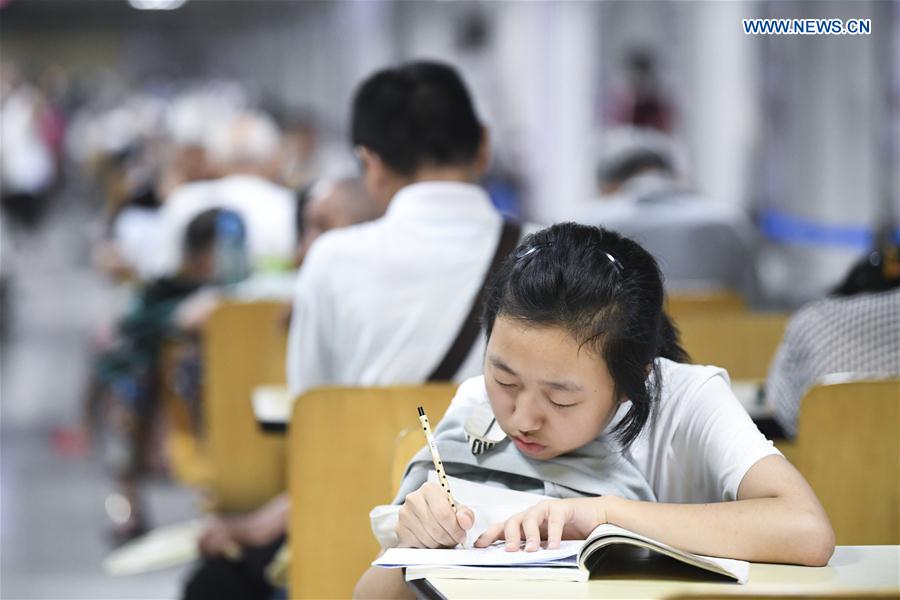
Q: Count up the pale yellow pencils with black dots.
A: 1